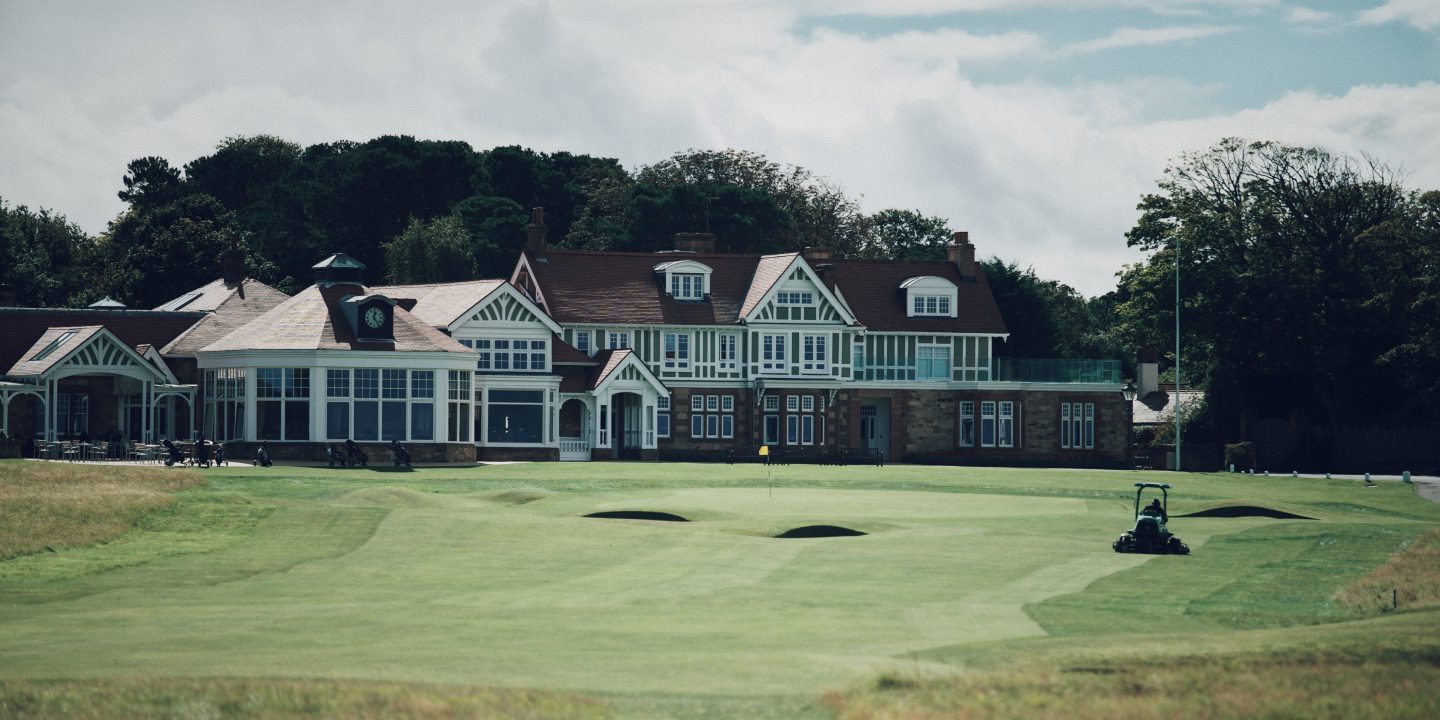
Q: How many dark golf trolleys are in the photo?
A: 7